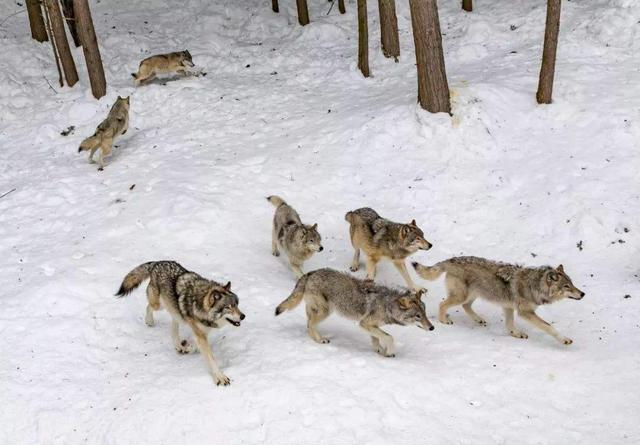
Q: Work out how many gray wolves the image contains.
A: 7